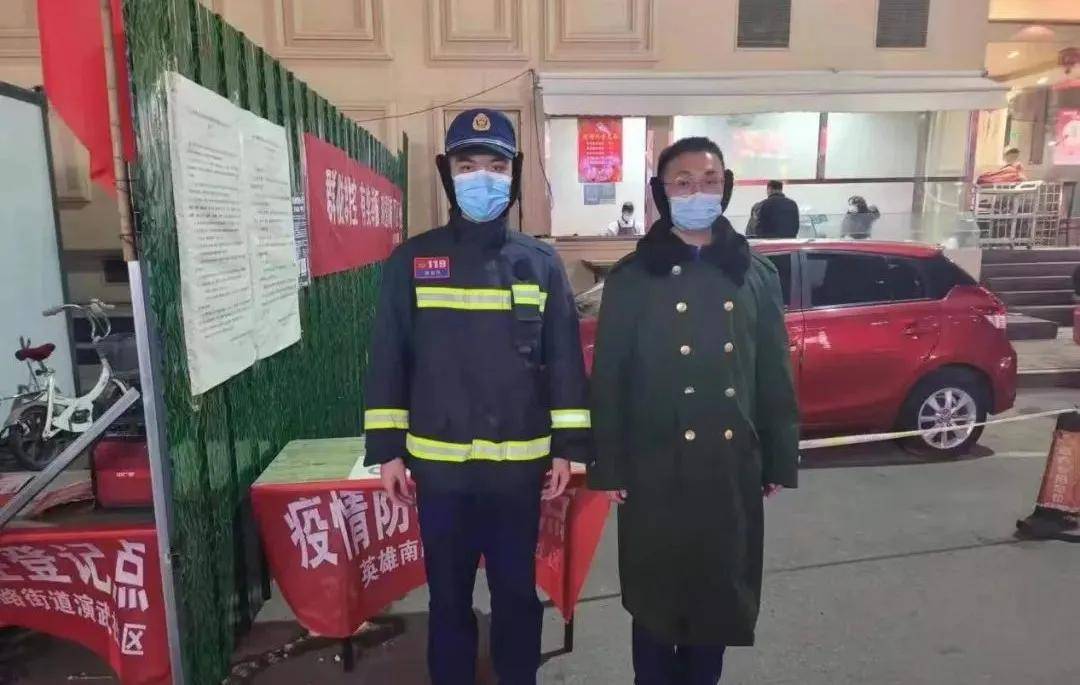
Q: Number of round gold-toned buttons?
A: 9